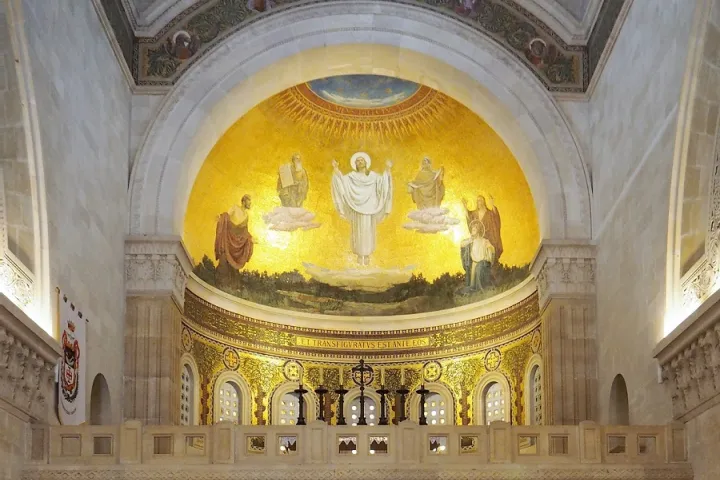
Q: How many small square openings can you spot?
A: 14